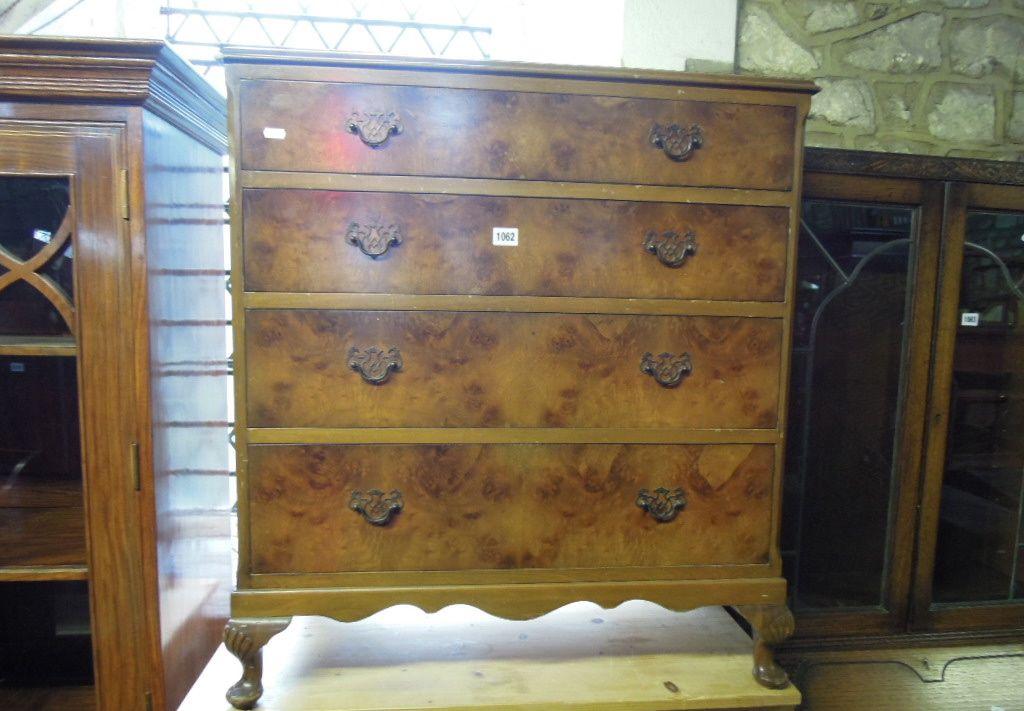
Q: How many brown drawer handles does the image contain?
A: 8